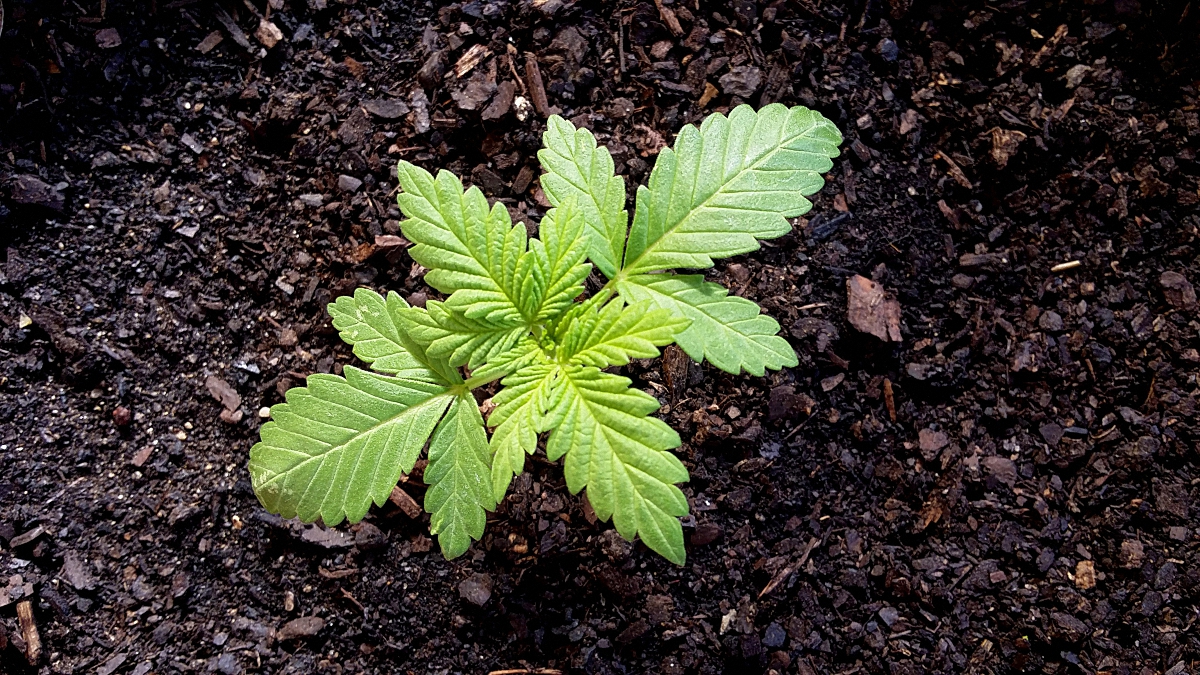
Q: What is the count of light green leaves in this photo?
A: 12